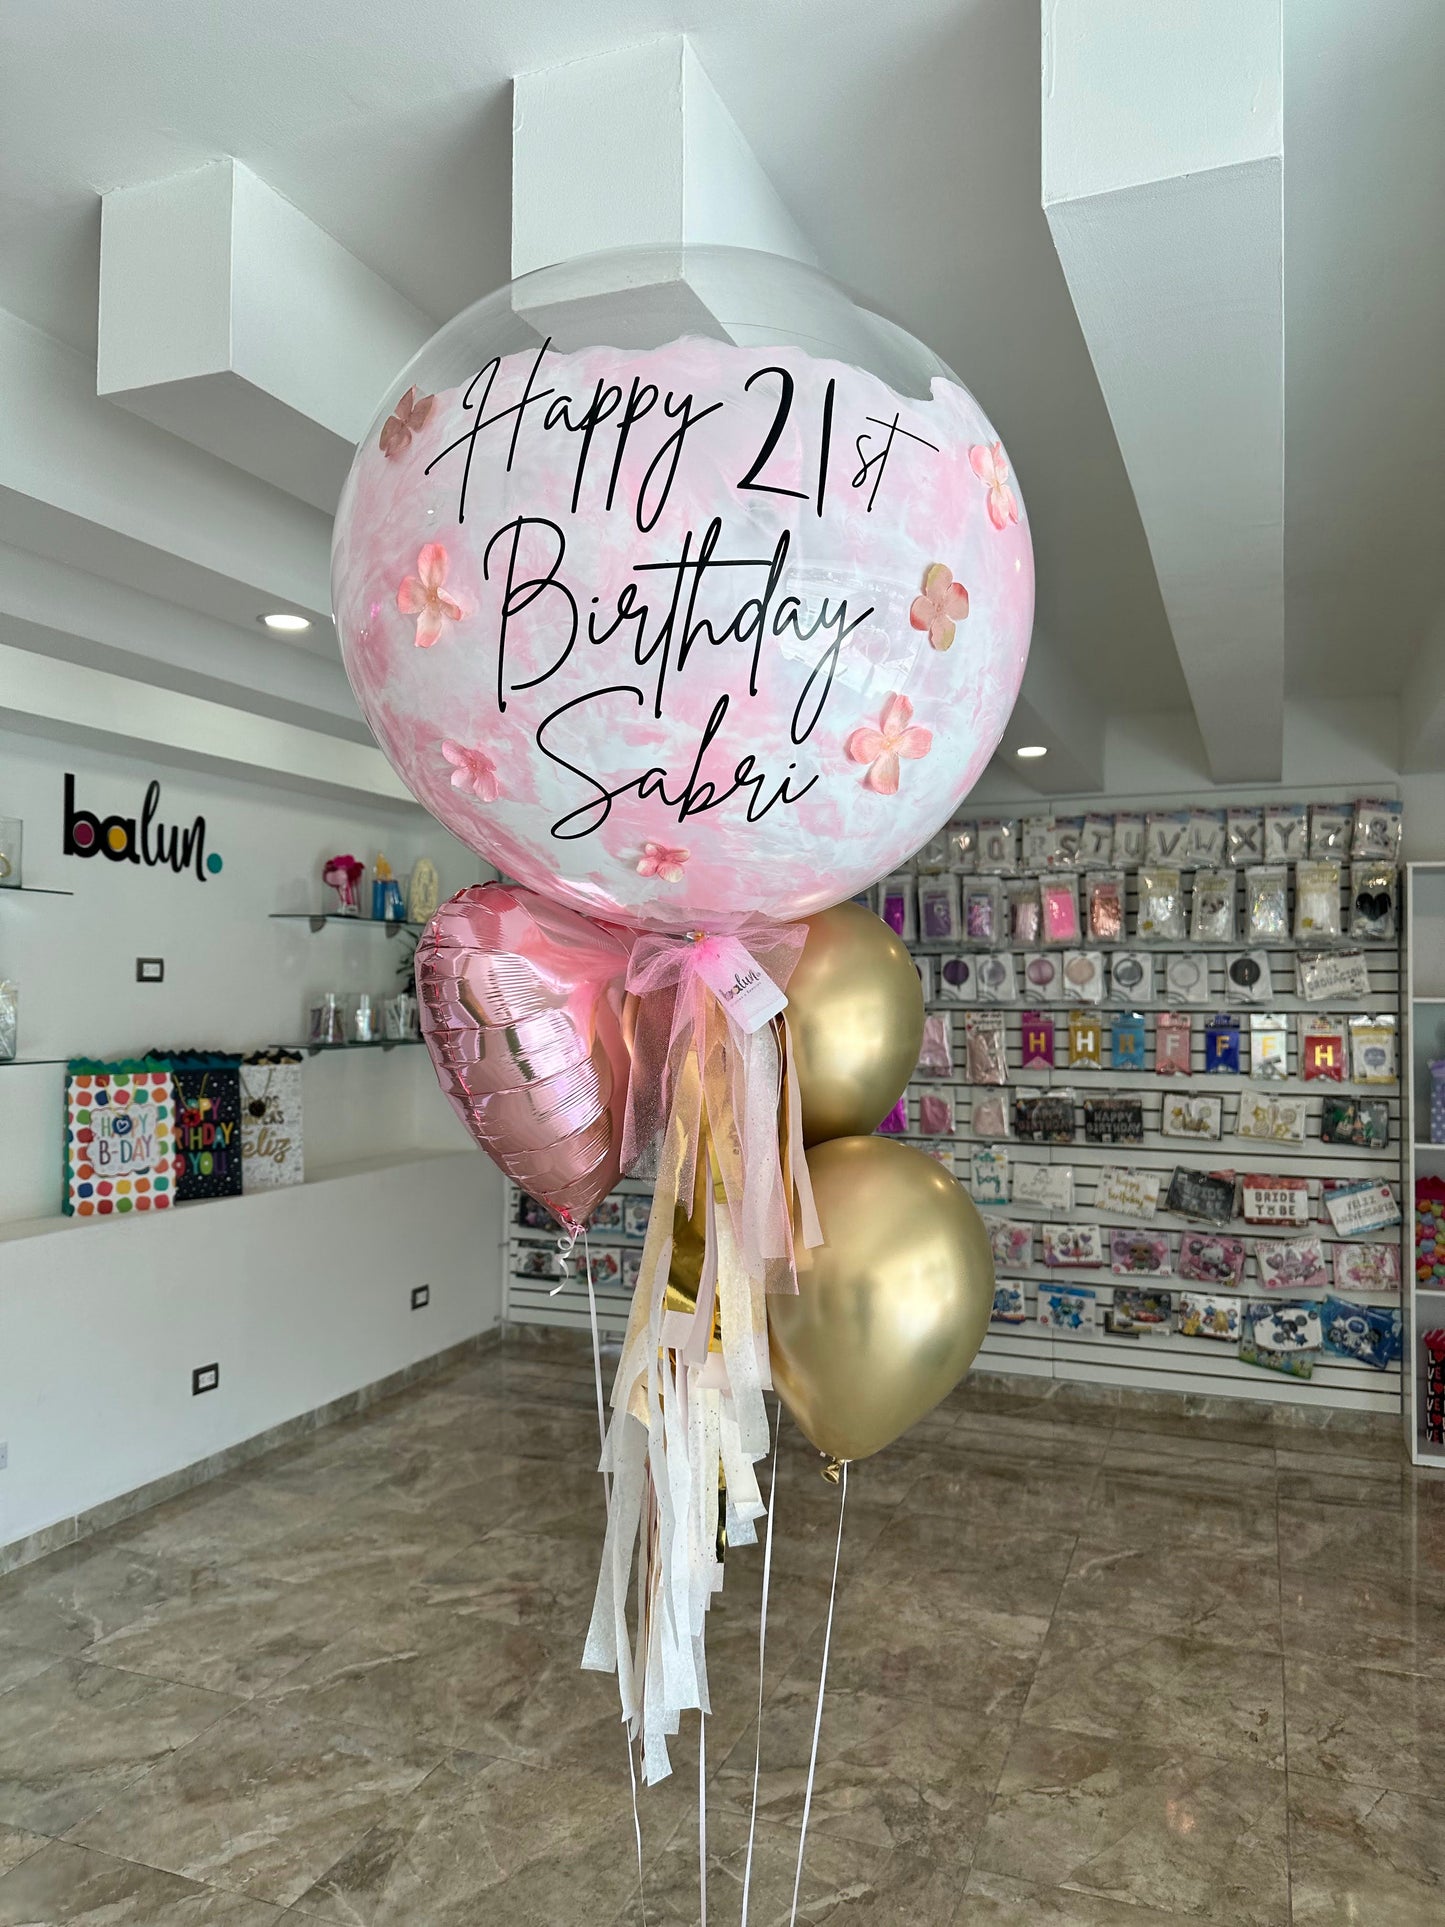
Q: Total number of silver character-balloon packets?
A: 13